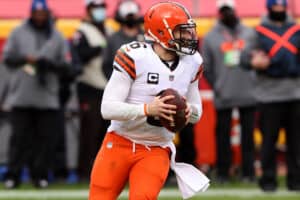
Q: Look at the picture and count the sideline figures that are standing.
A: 5